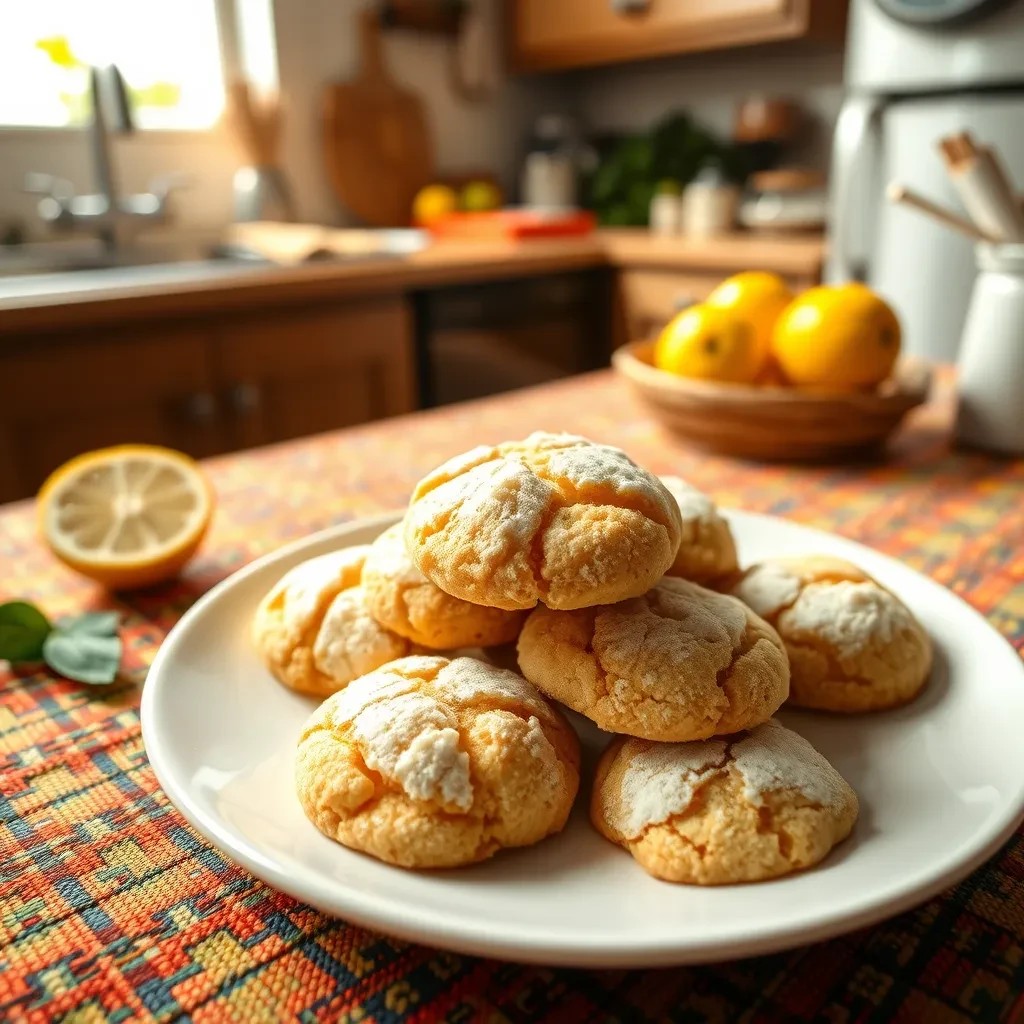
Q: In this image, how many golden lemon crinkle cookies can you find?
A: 8